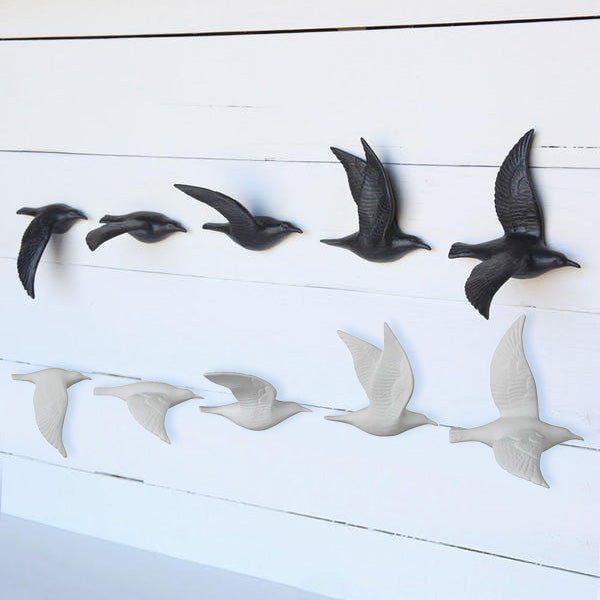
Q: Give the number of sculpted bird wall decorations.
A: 10